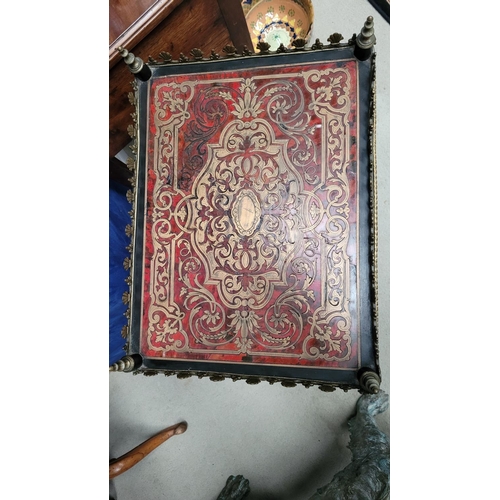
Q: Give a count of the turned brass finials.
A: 4